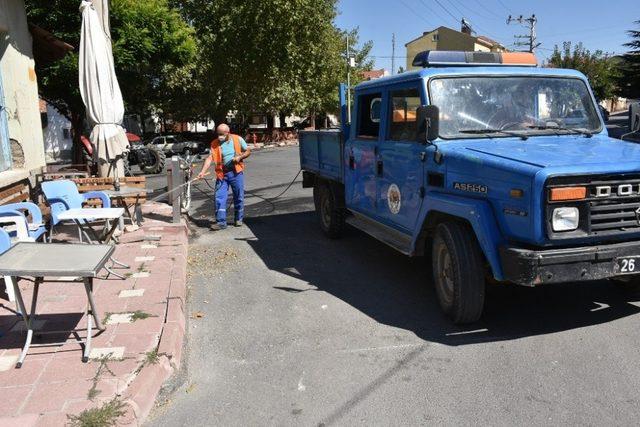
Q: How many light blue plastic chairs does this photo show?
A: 3